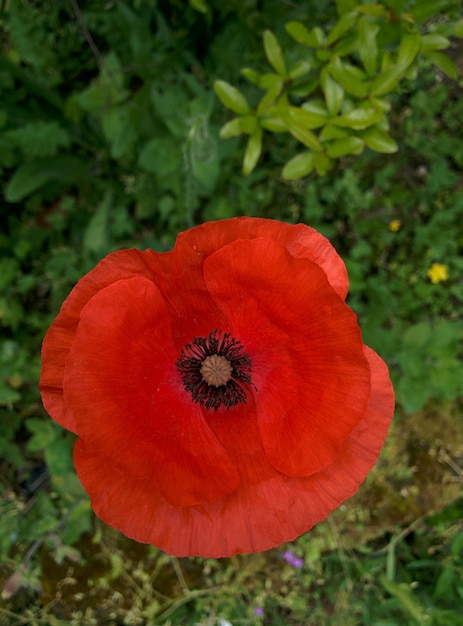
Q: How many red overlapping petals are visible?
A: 4